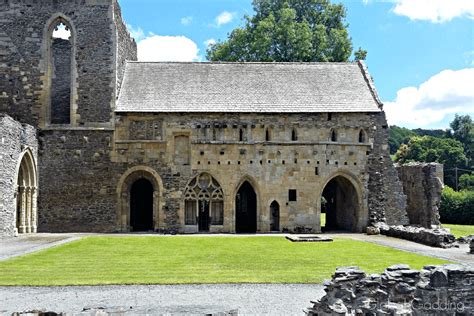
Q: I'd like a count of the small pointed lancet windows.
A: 5